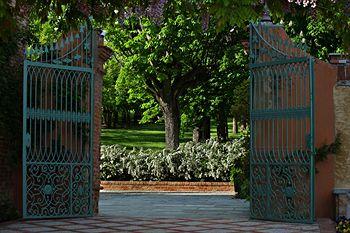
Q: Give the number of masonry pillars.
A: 2